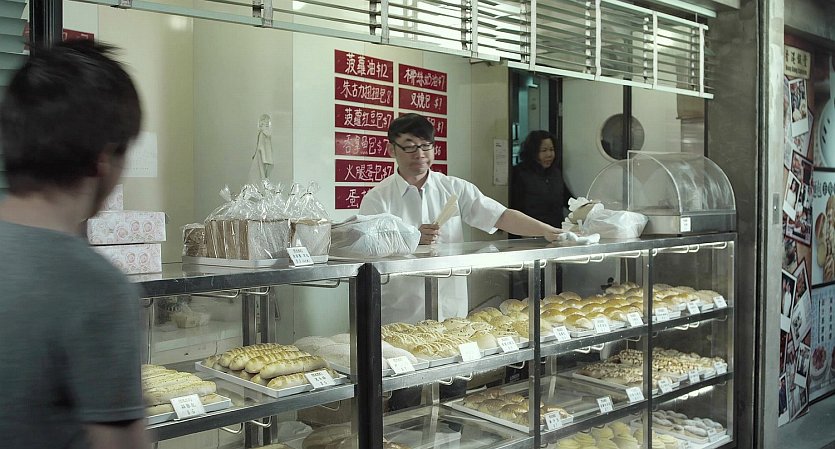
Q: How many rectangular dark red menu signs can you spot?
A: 11